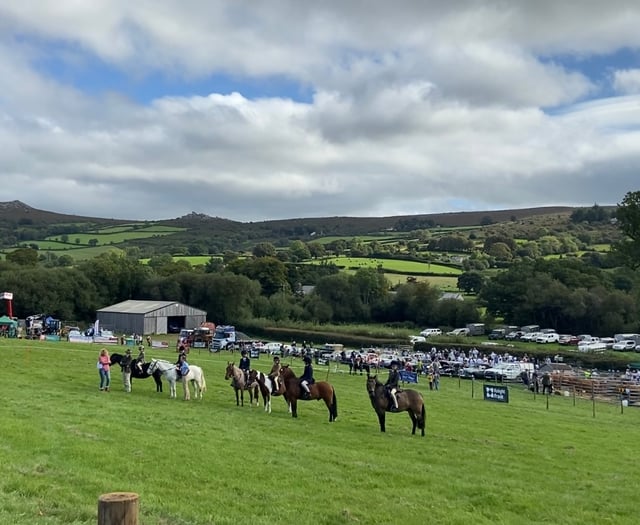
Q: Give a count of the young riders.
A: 6